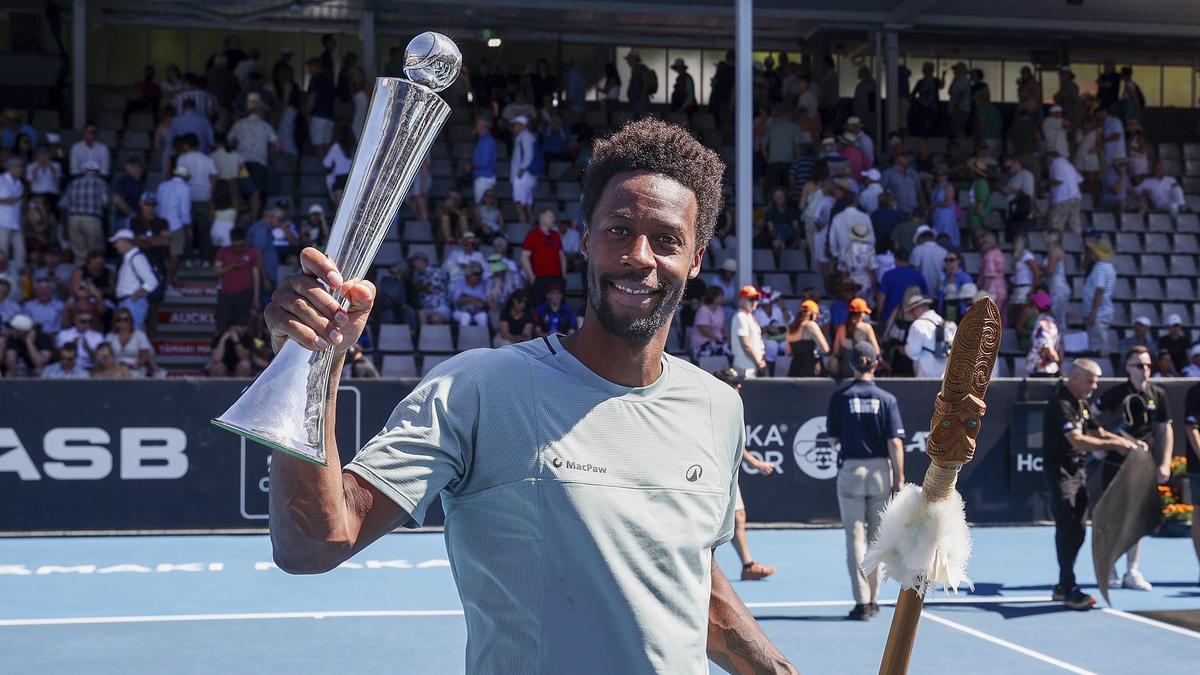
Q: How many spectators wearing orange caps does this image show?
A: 3